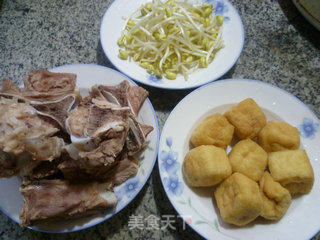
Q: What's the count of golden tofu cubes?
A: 8